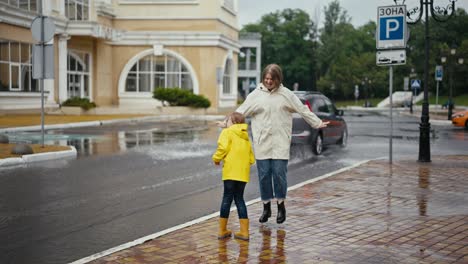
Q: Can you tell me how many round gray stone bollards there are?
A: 2